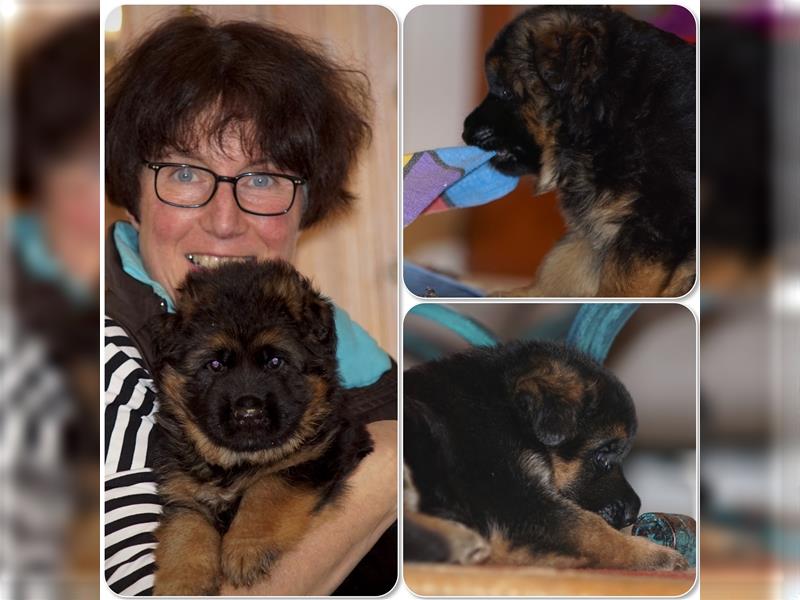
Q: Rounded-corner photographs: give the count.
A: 3